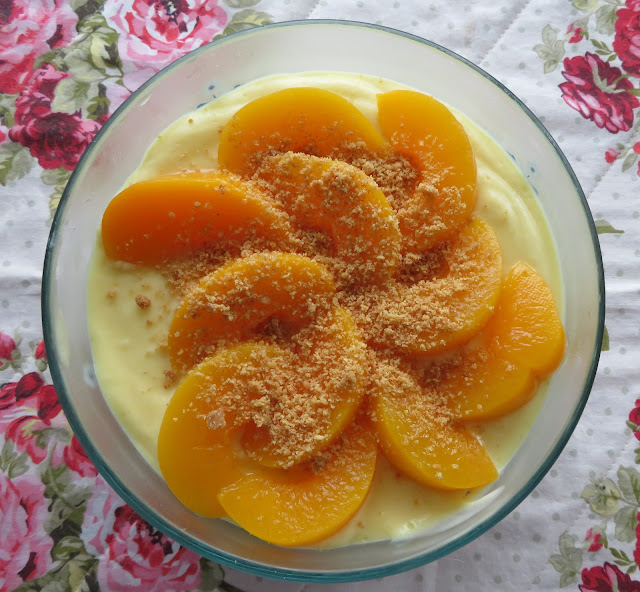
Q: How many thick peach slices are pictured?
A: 11